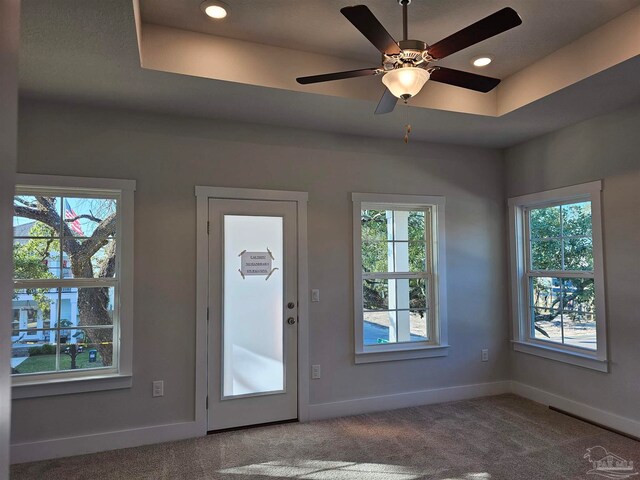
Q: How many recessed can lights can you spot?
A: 2